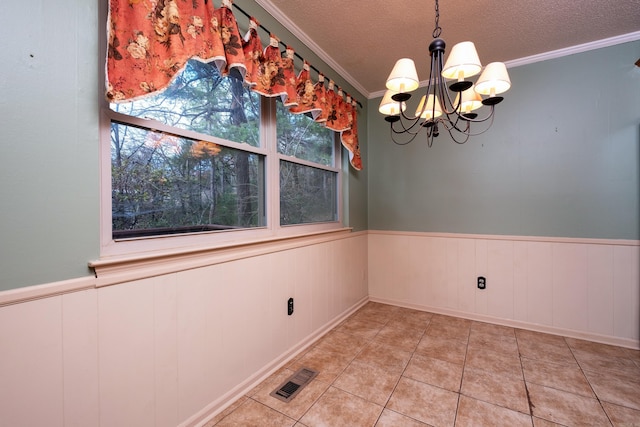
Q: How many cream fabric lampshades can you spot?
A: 6